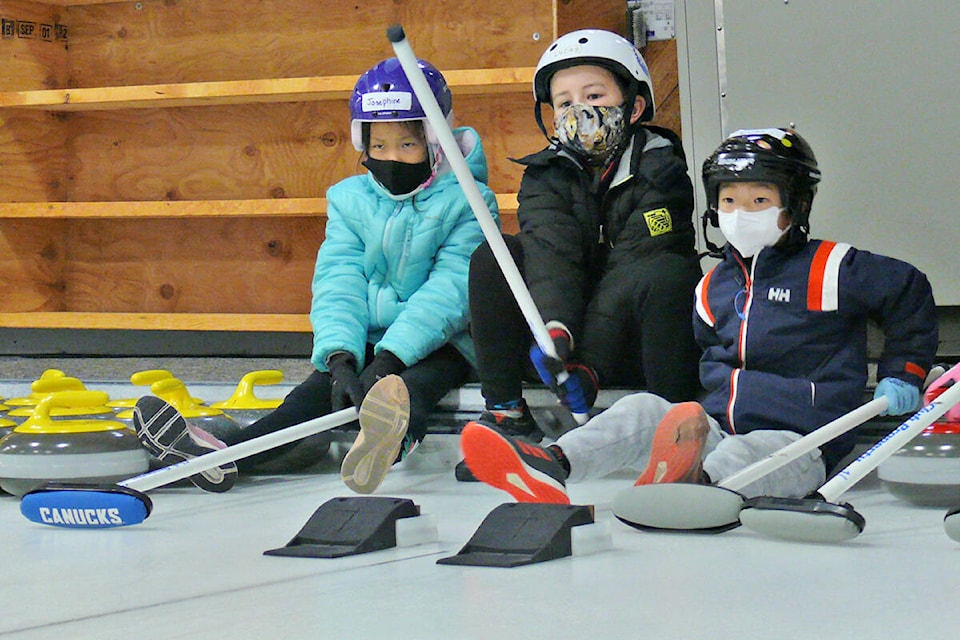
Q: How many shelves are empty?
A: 3